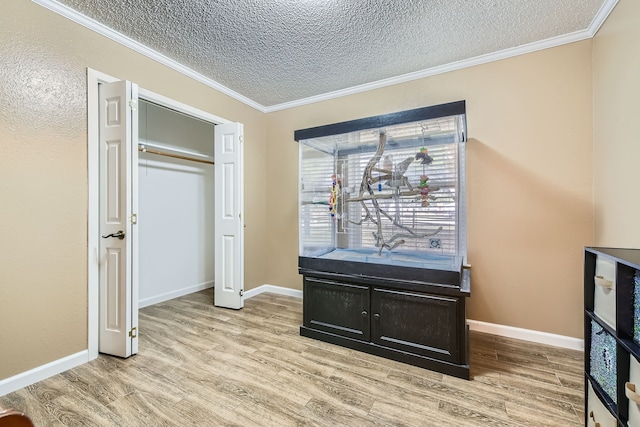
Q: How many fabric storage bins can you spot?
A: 5